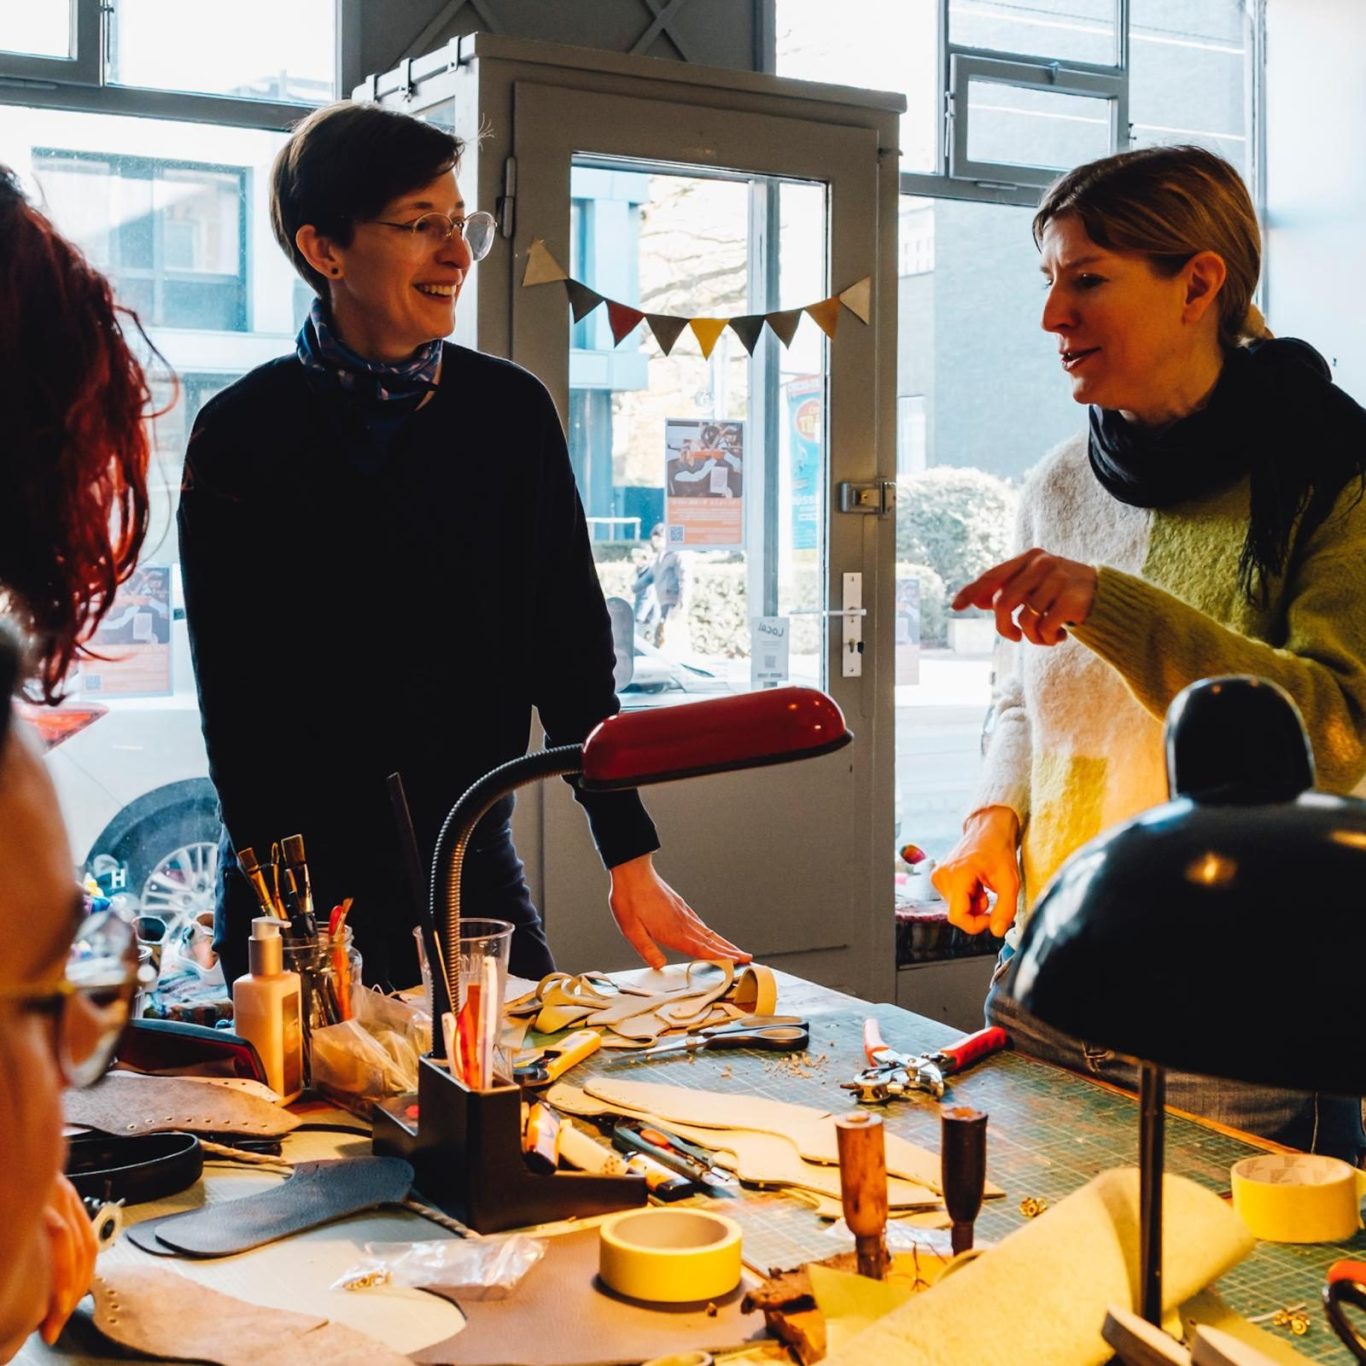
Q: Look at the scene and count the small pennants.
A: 9